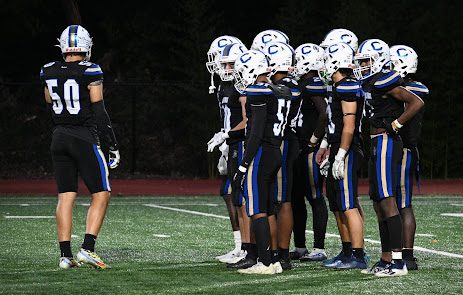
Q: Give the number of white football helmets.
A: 11